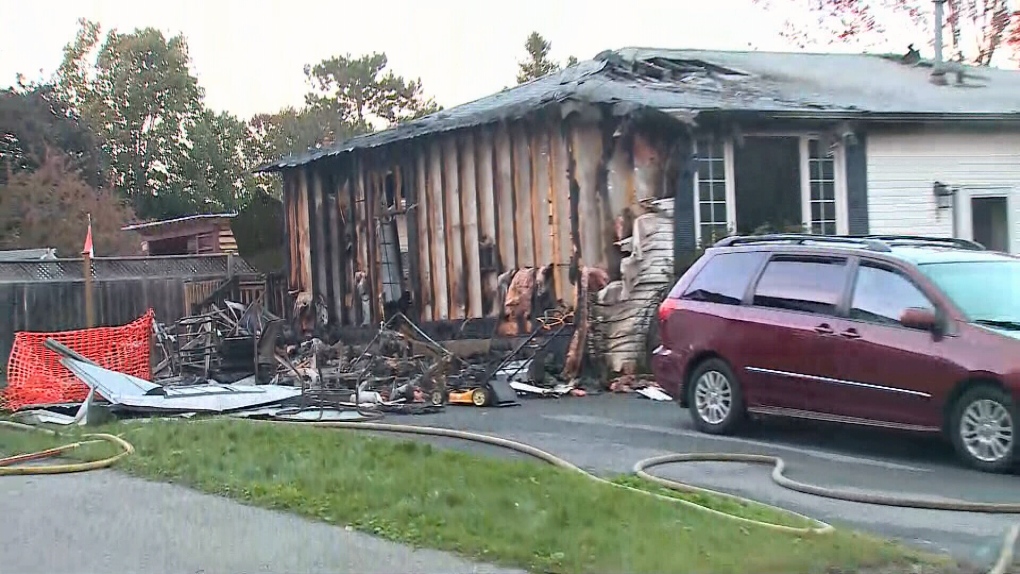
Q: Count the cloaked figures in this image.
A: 0